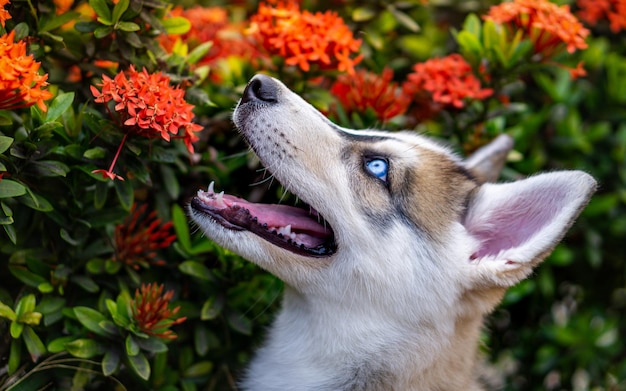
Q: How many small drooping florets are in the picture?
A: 1